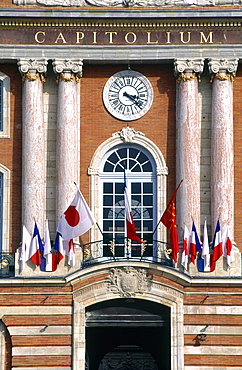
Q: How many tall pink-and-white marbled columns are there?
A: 4